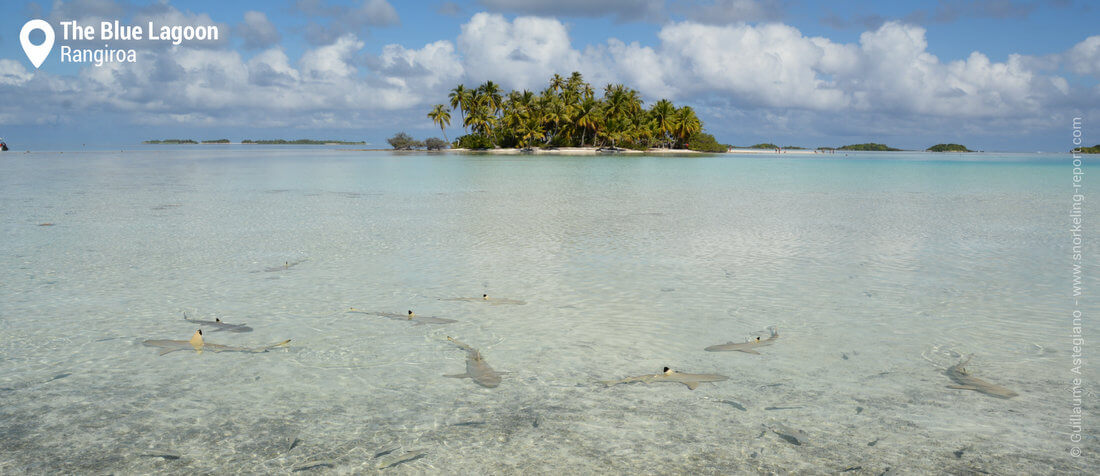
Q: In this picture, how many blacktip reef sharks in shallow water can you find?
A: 9